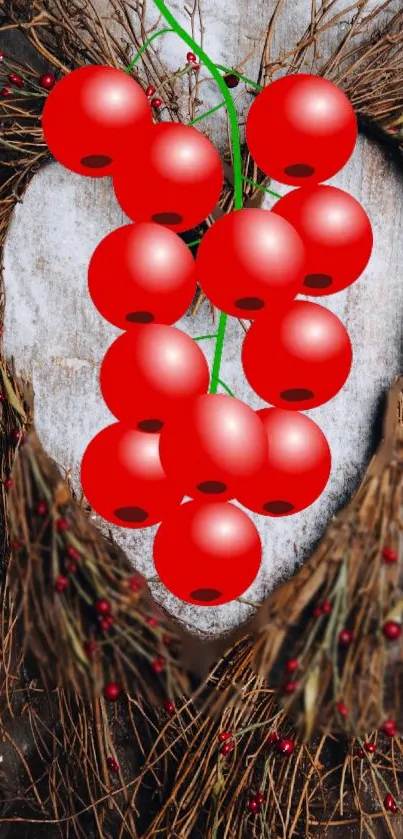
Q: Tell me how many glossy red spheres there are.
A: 12